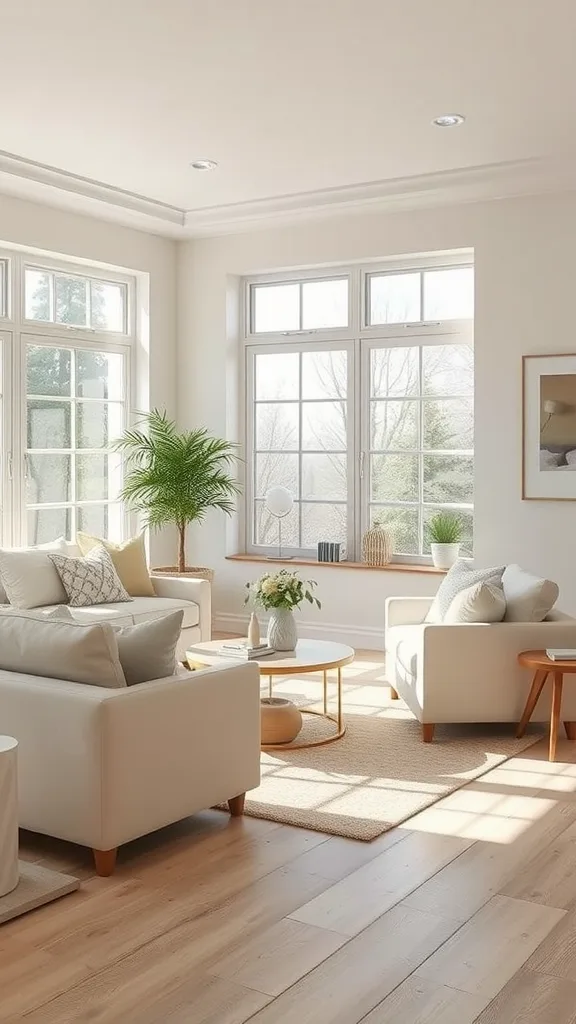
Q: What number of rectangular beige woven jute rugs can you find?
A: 1